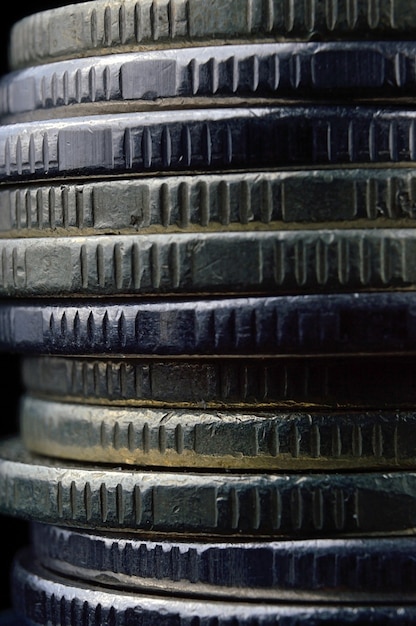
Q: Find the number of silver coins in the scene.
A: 5